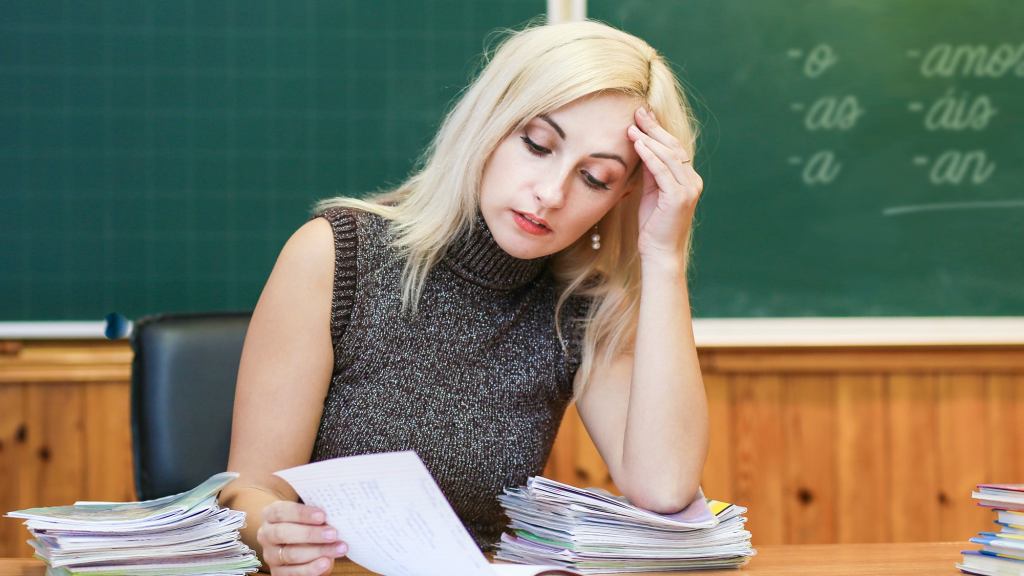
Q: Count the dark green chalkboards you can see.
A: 2